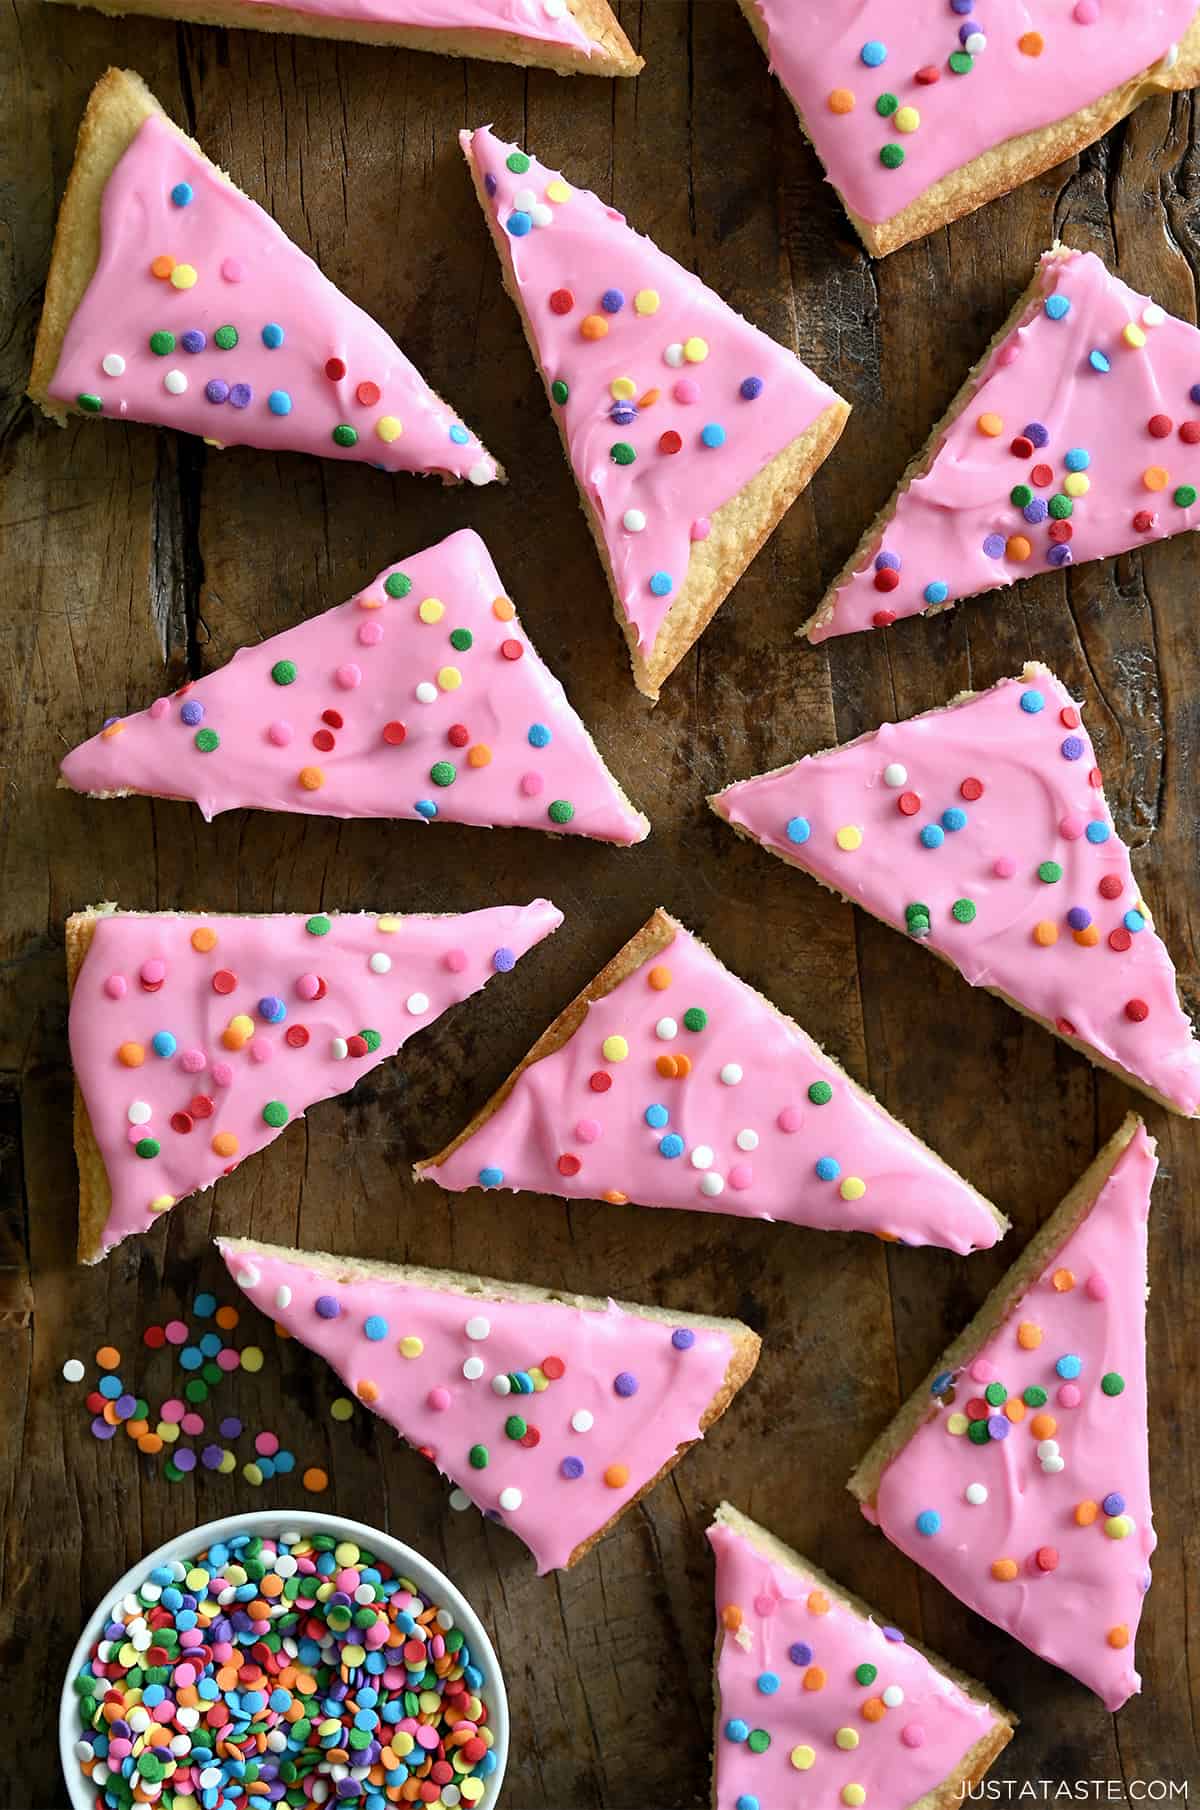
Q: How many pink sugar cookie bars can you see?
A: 12